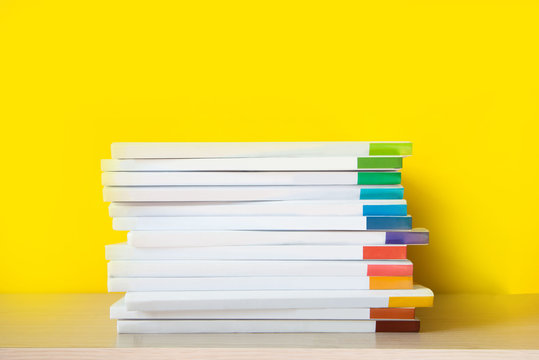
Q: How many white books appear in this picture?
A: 13